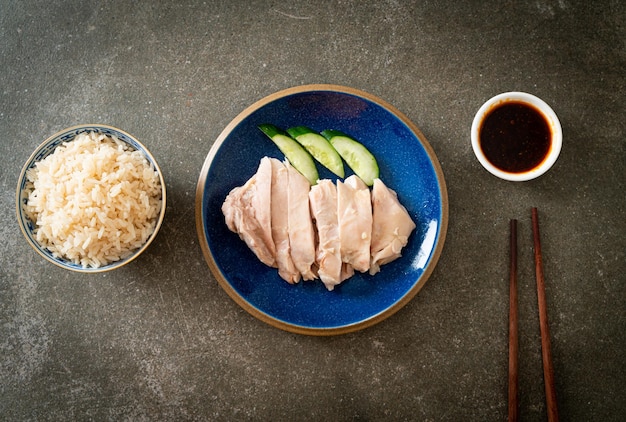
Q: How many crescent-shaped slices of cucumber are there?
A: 3